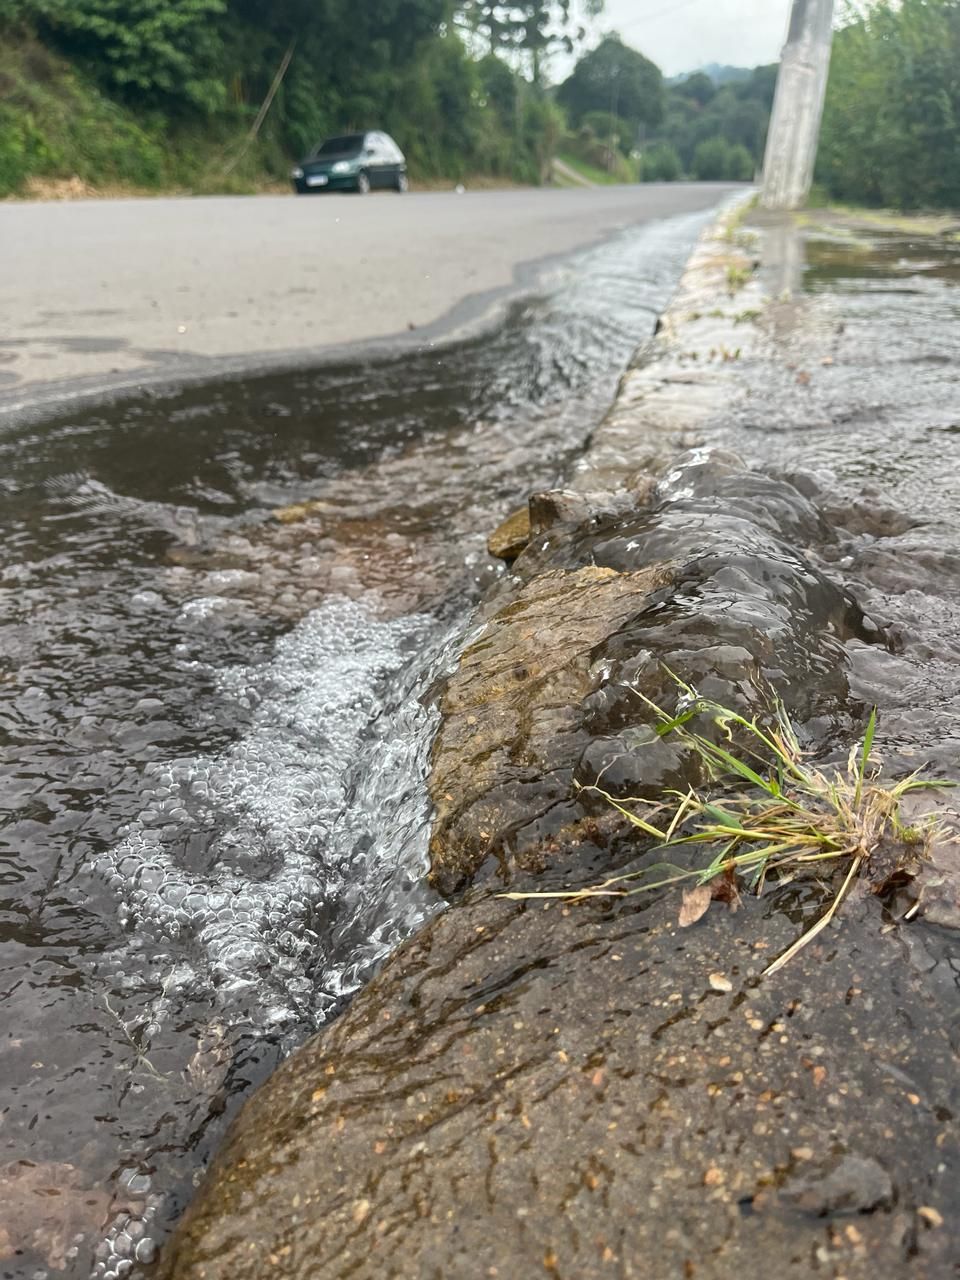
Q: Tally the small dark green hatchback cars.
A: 1